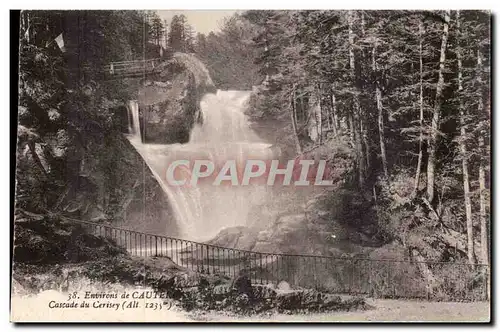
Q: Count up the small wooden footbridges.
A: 1